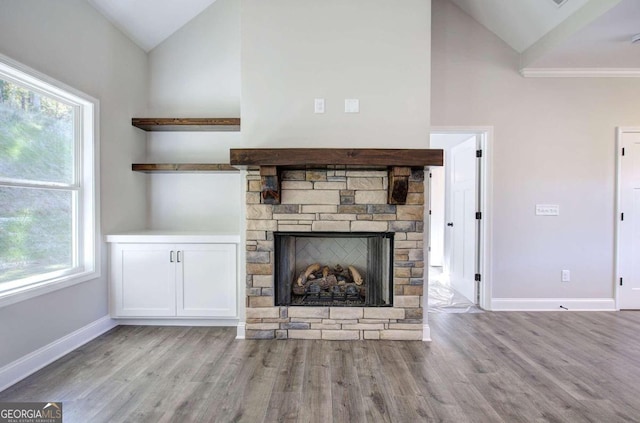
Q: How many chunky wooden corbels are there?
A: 2